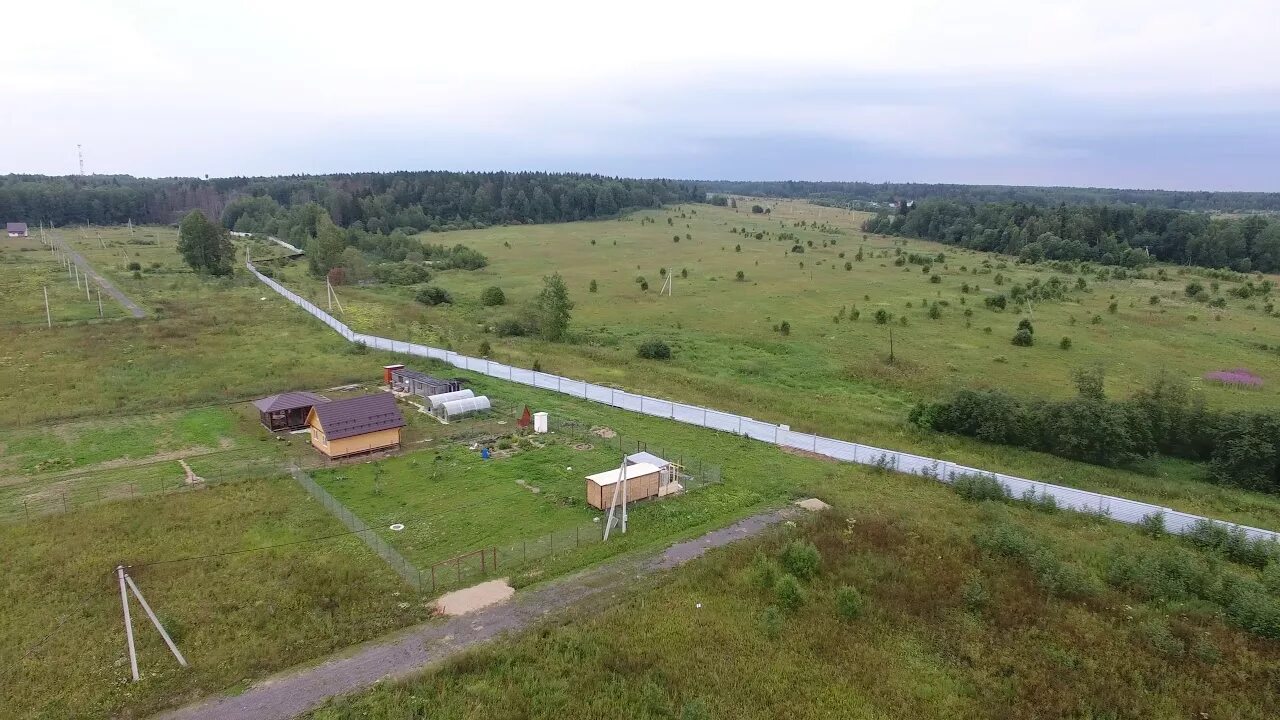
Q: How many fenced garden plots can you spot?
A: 2